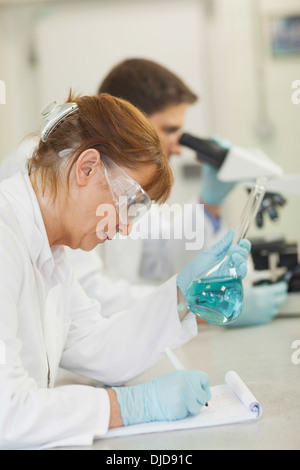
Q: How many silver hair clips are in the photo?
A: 1